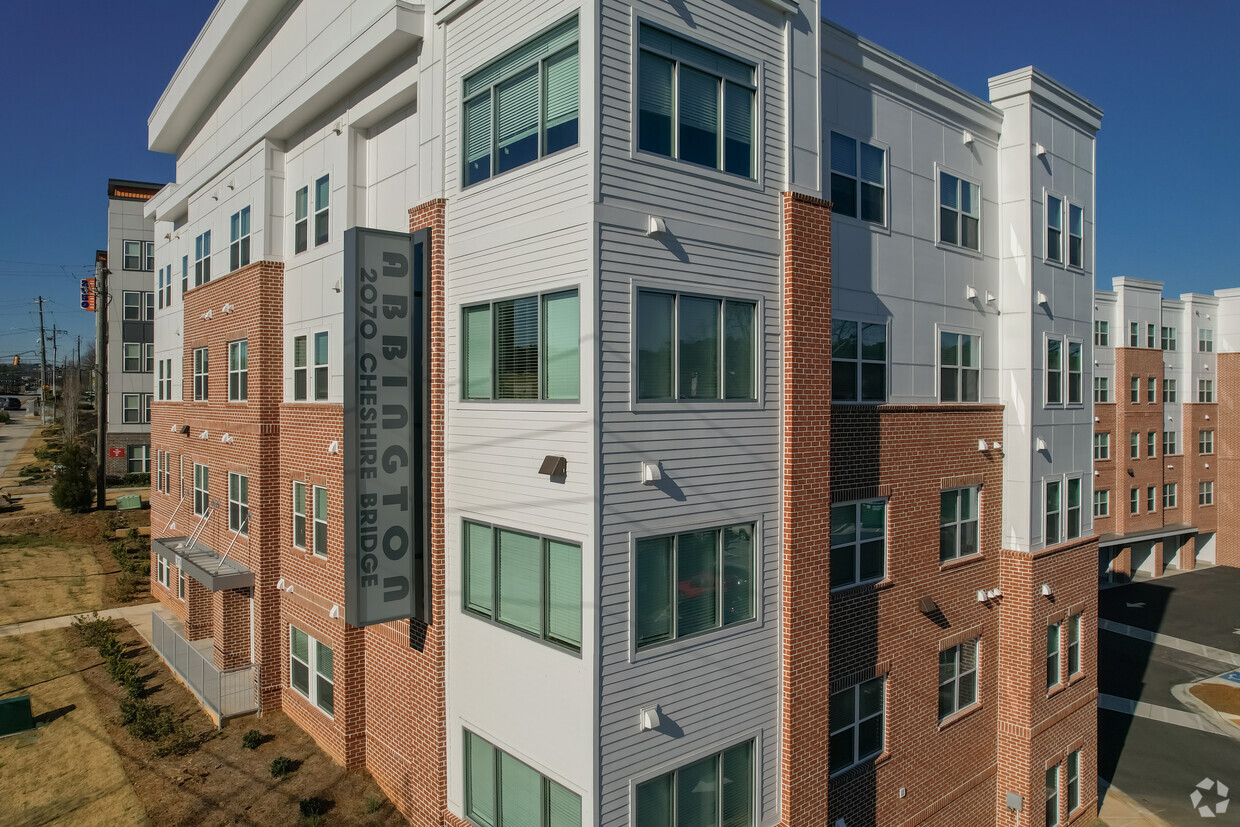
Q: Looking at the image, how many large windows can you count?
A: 8